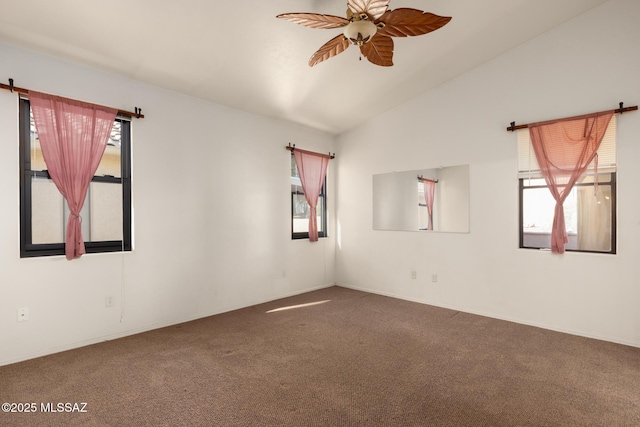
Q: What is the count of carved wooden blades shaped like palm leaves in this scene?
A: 5